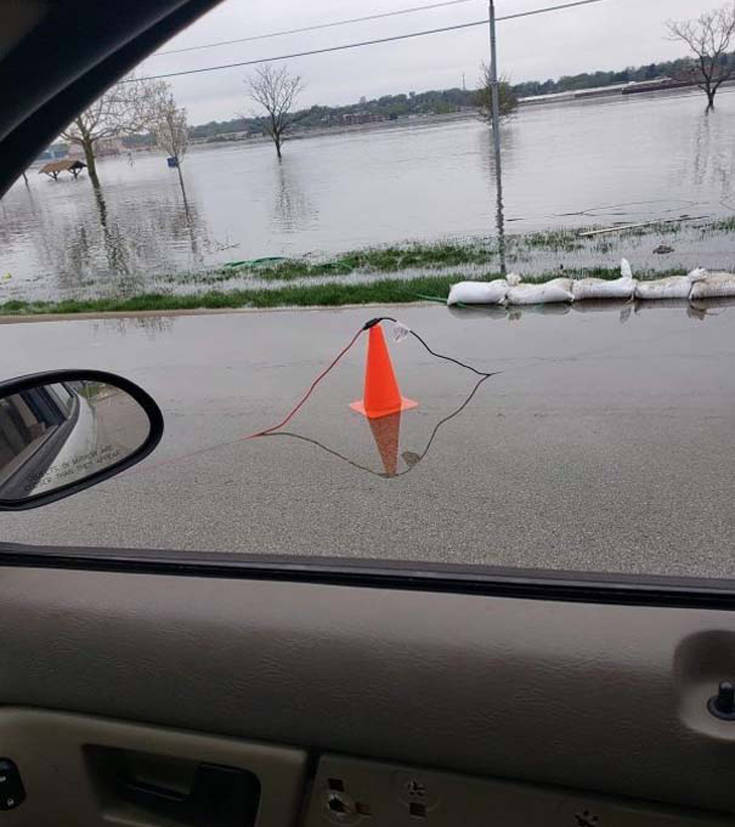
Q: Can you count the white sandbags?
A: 5